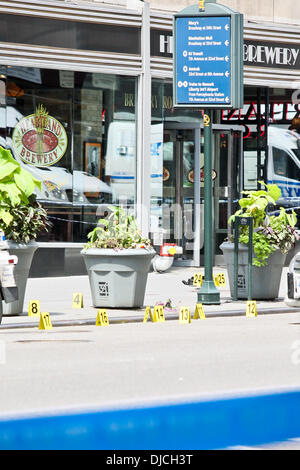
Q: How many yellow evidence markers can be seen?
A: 11